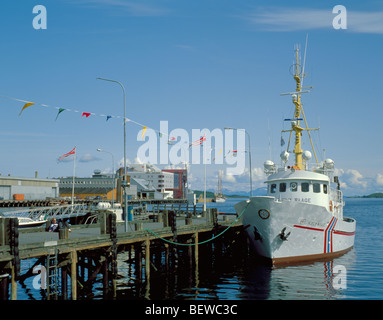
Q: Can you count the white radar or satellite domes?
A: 4